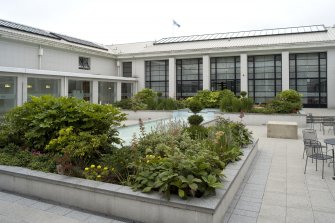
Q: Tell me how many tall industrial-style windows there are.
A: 5